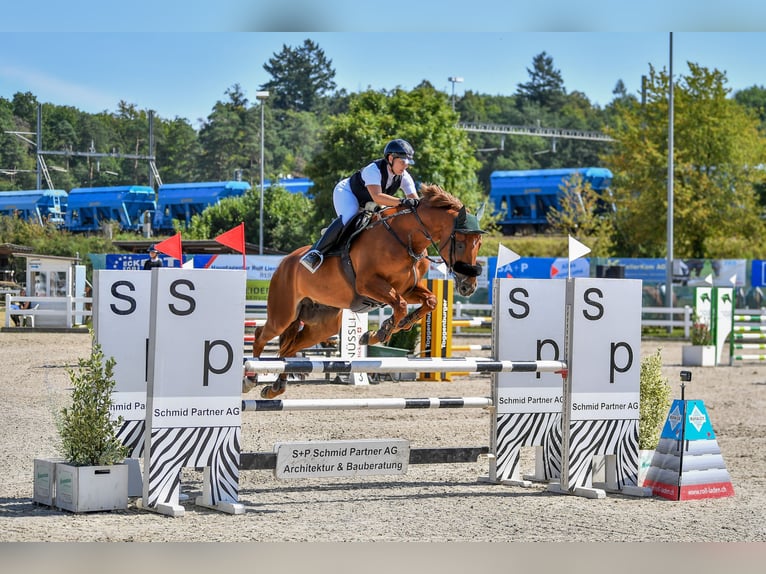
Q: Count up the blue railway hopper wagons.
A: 5